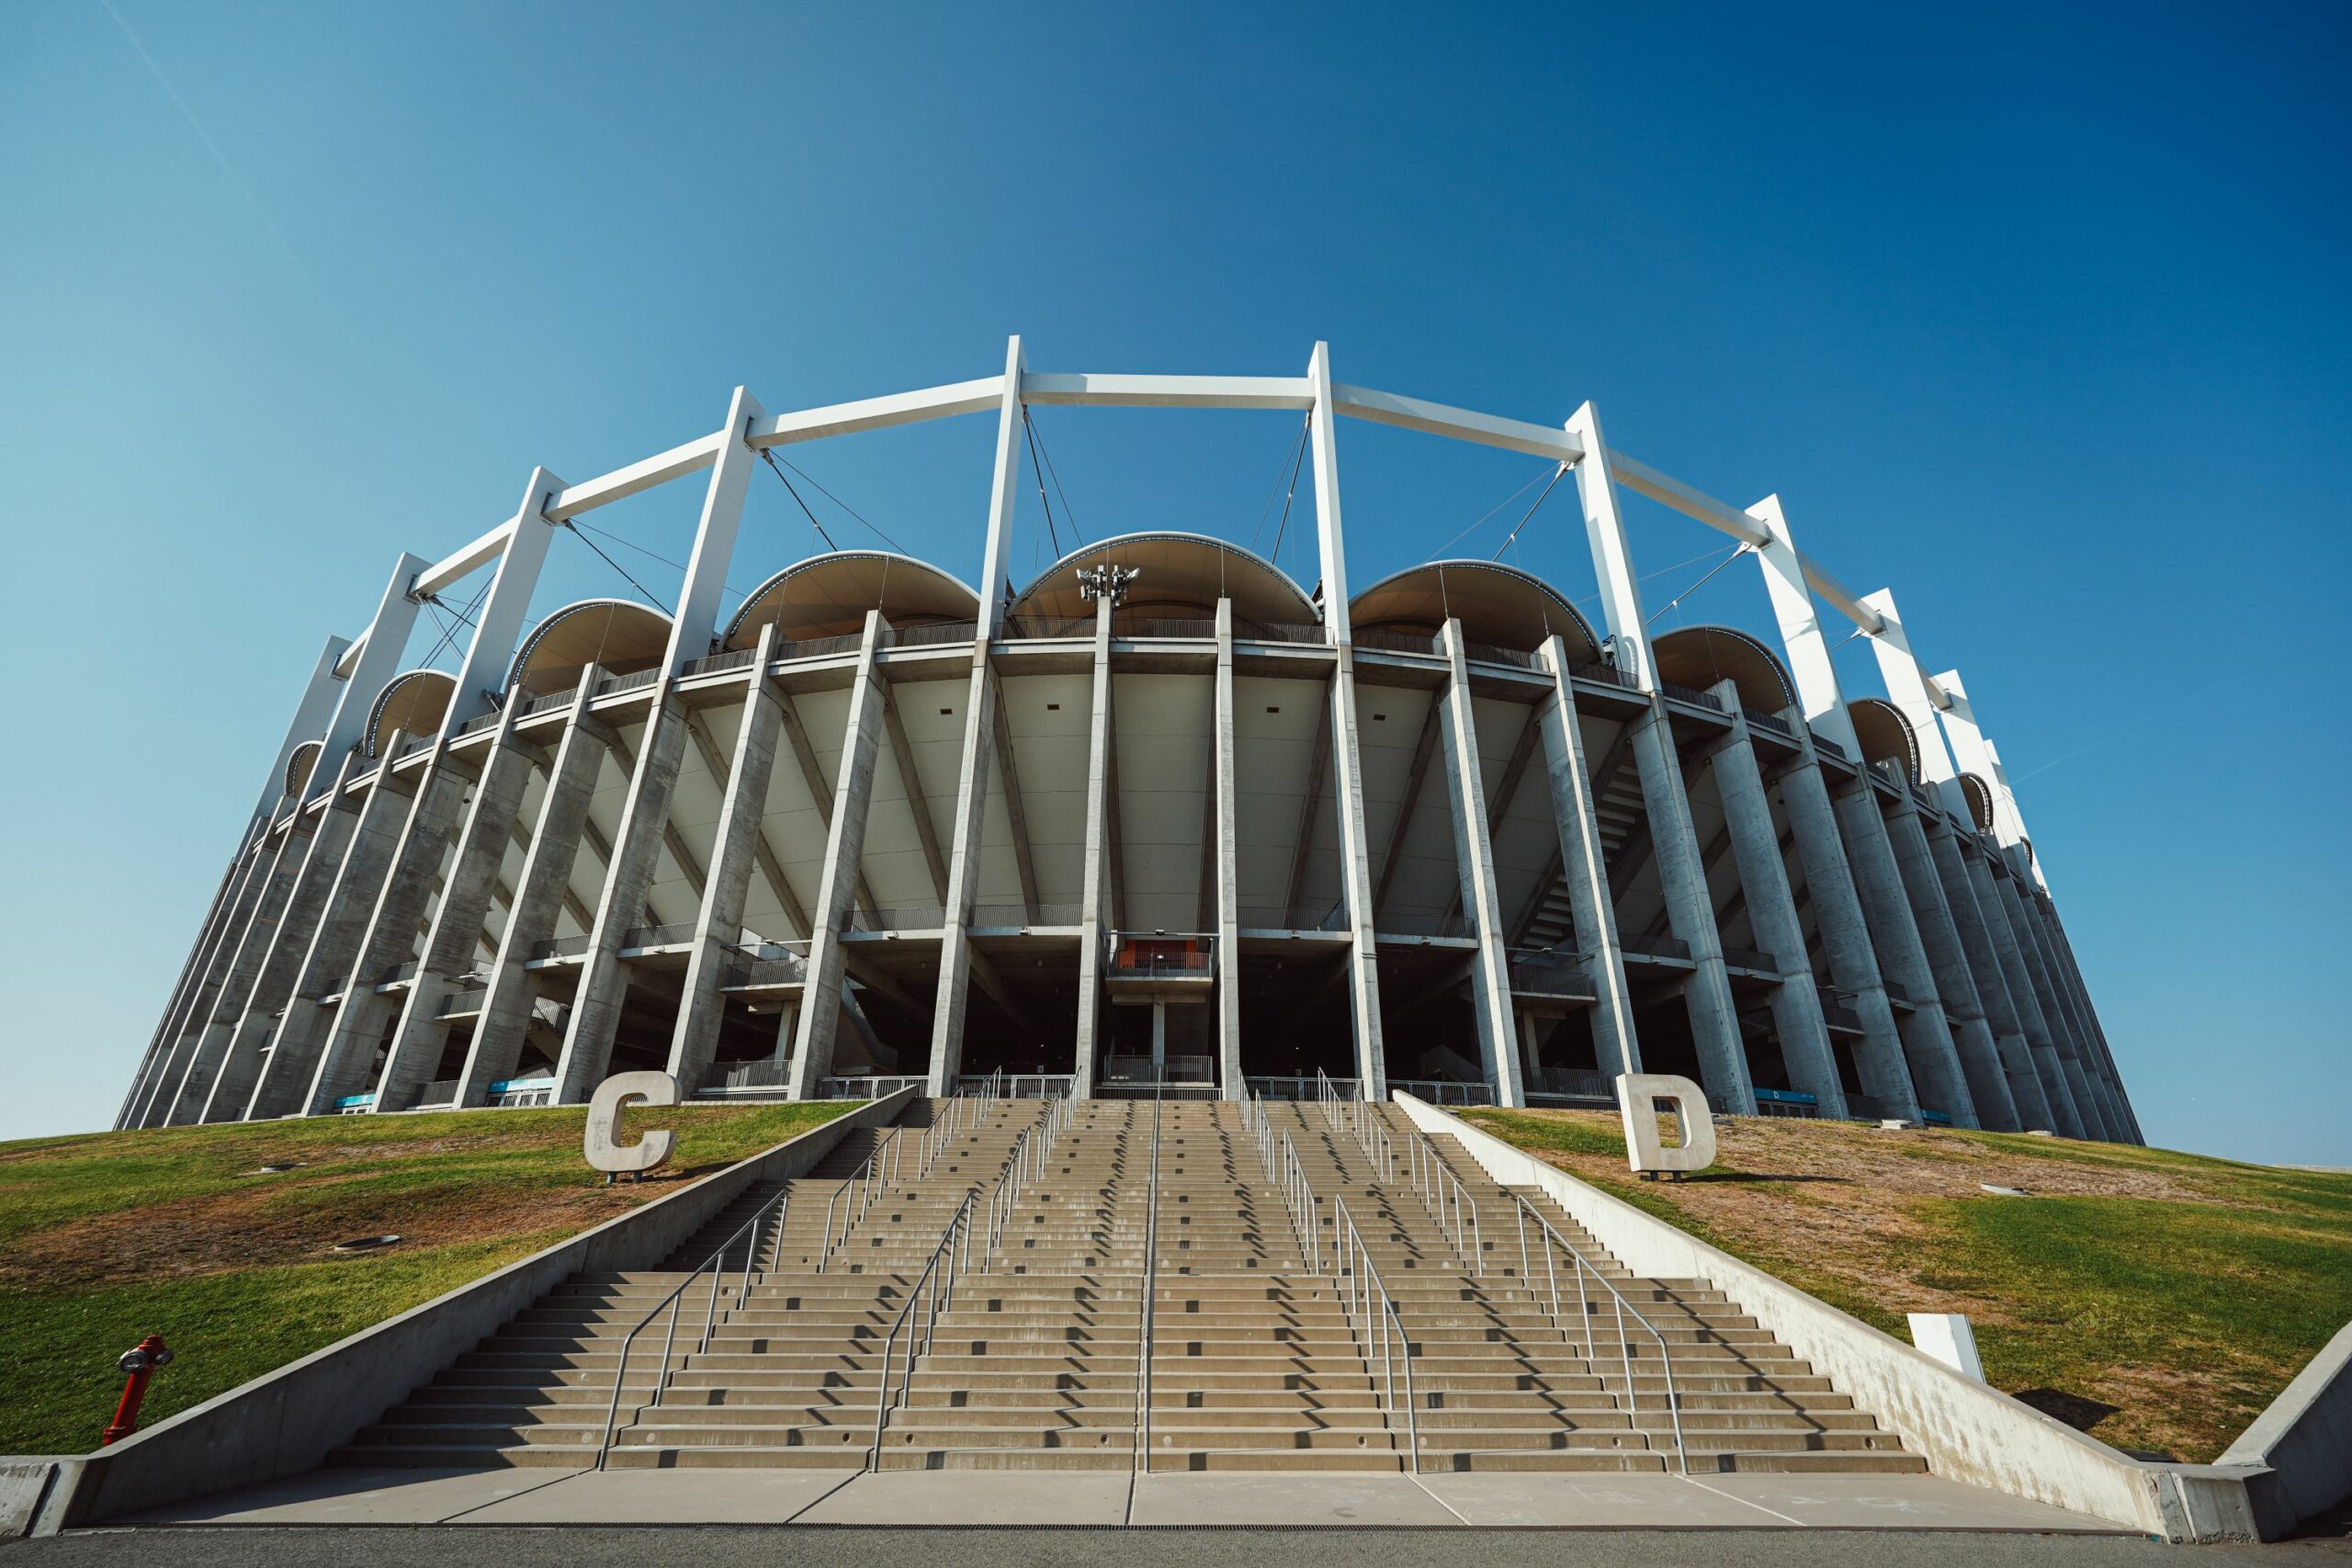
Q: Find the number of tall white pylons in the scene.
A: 11